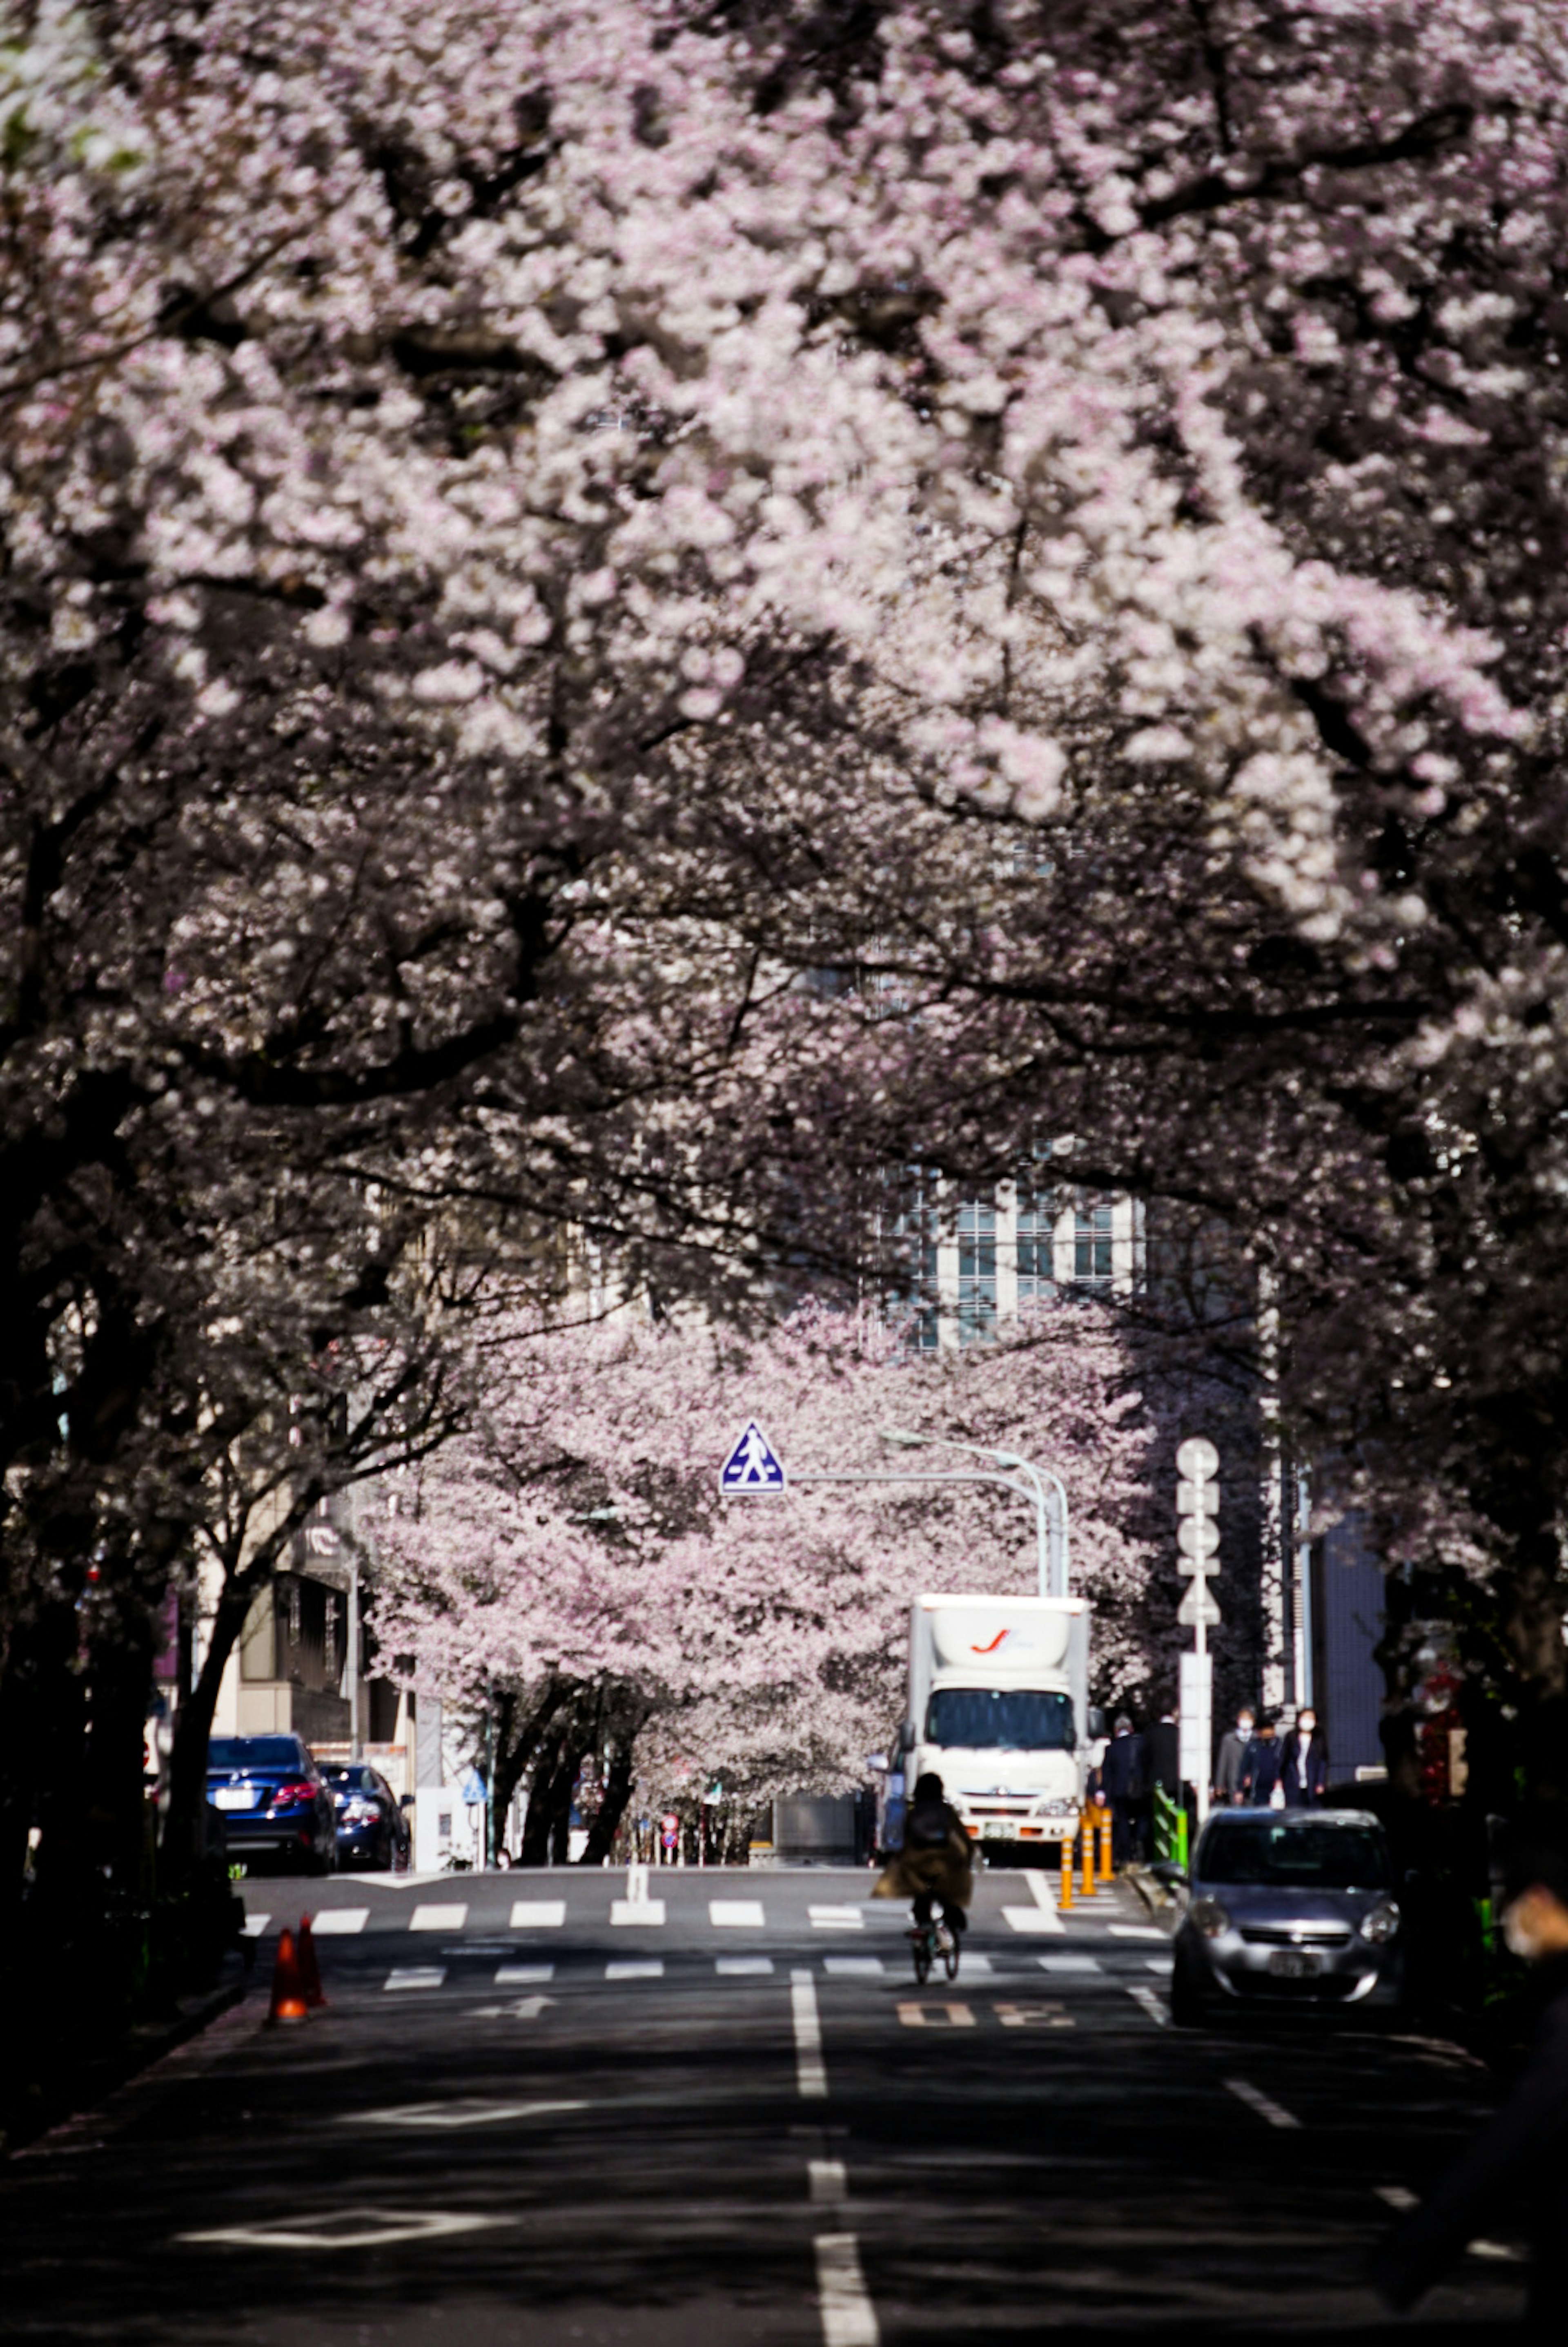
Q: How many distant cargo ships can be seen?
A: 0